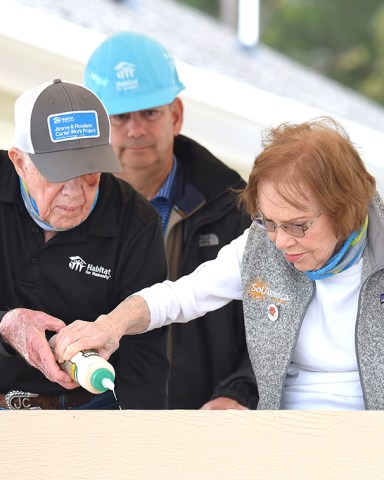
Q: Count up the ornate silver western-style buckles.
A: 1